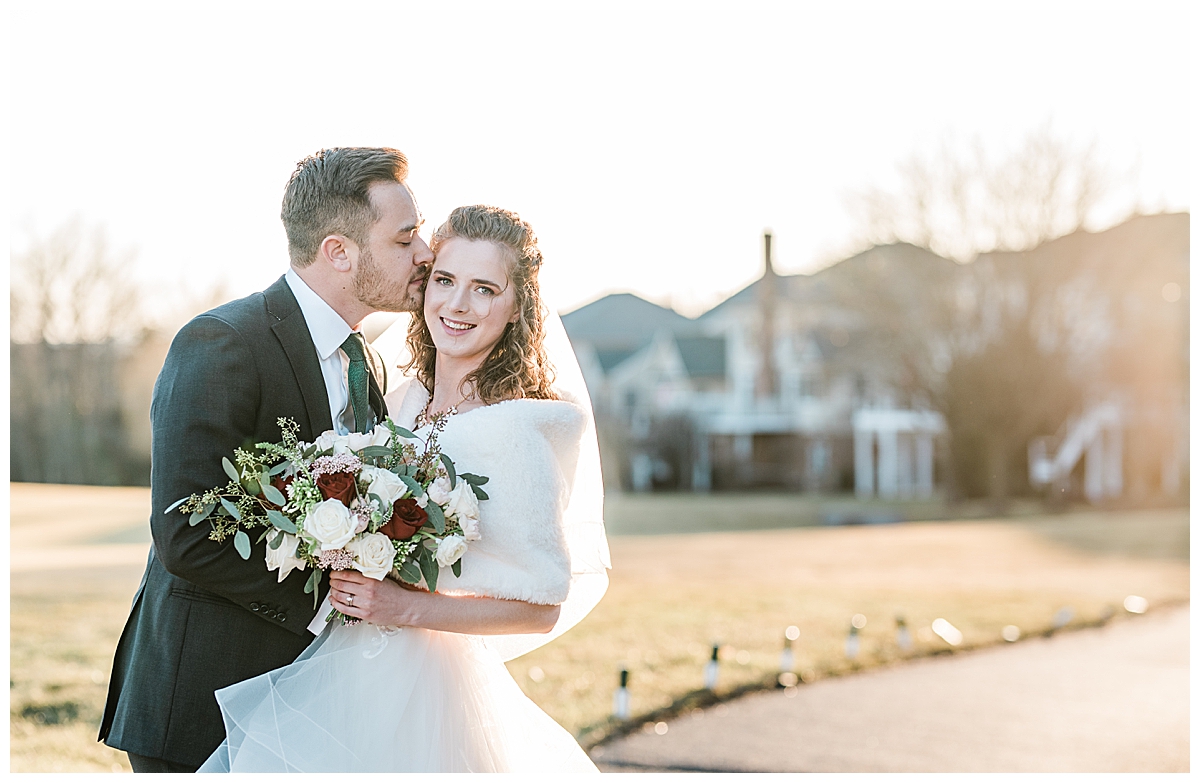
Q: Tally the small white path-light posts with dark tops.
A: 5